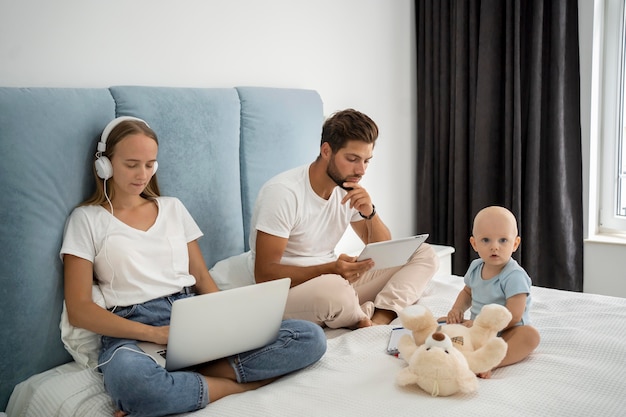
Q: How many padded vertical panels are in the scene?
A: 3